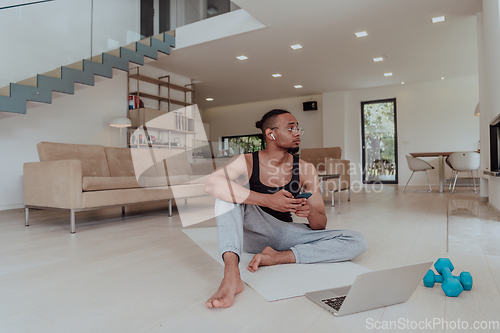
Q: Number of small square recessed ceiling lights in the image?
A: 9